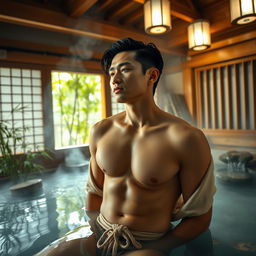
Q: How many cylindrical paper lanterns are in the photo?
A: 3